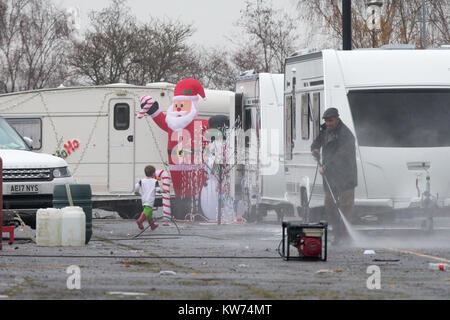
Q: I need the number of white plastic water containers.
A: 2